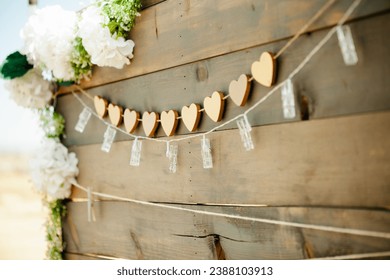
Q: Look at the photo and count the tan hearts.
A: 9